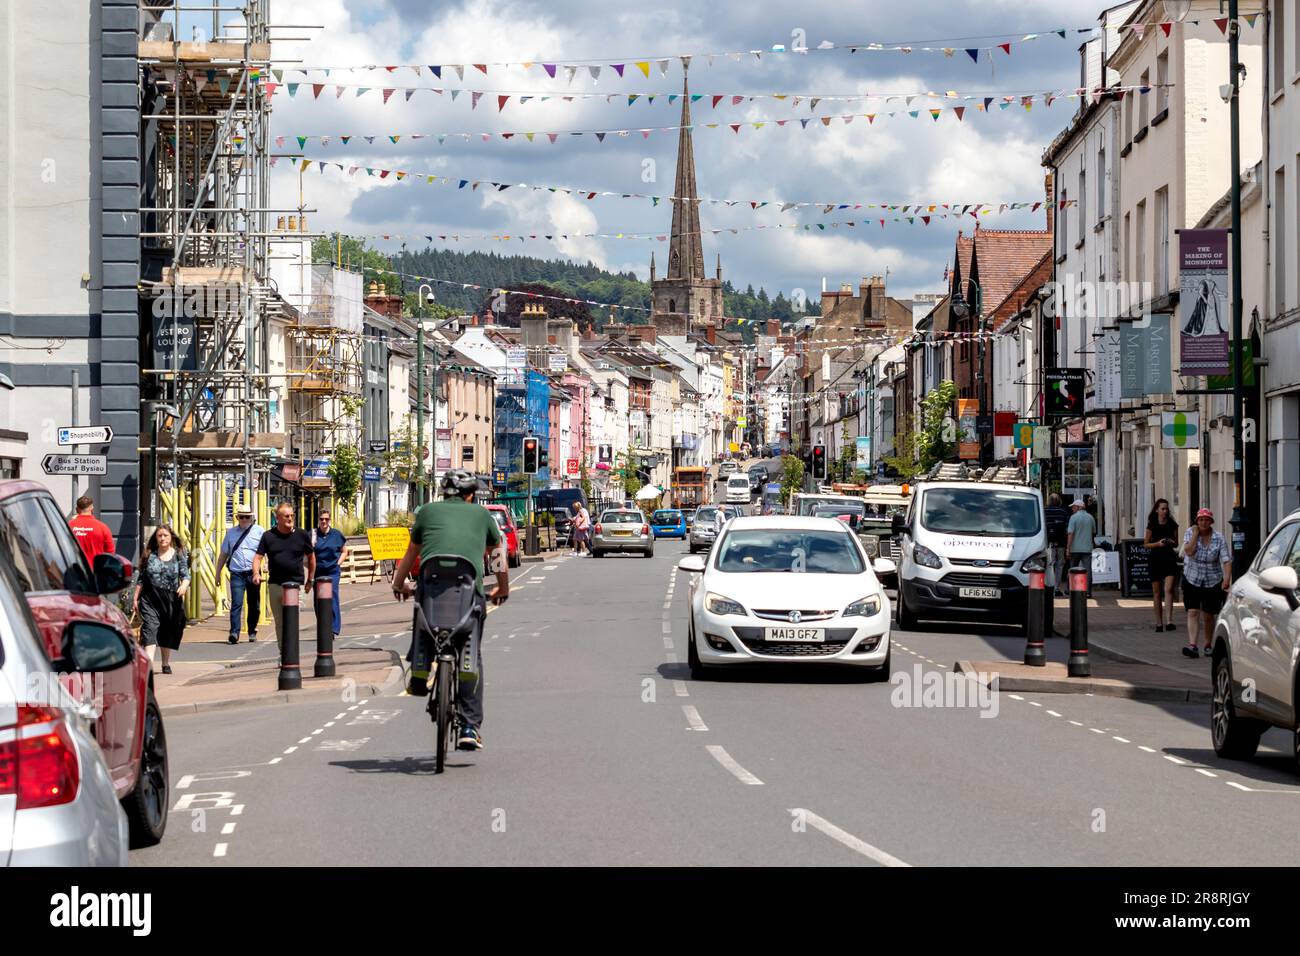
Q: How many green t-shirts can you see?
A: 1